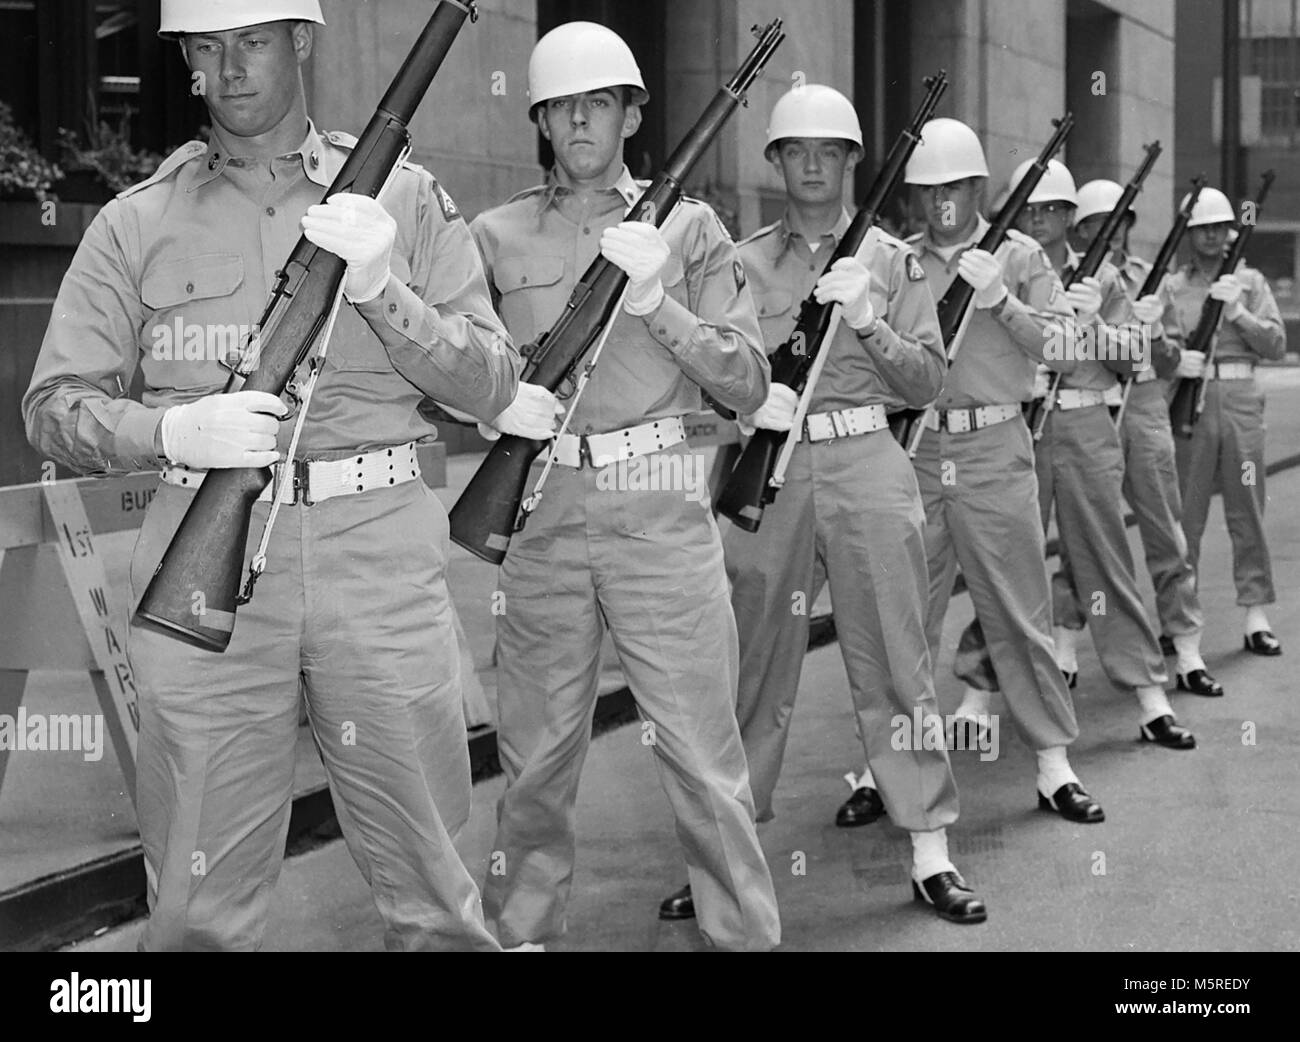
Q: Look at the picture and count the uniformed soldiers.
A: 7